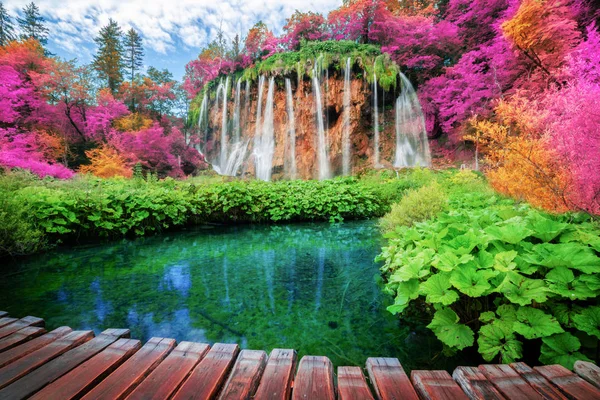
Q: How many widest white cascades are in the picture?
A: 1